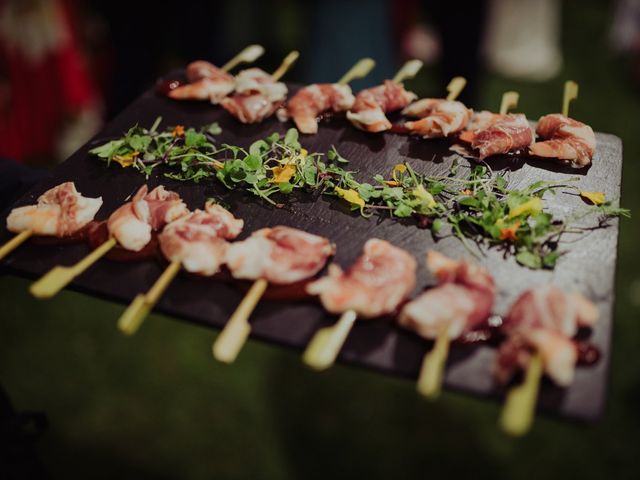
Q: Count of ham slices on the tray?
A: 14